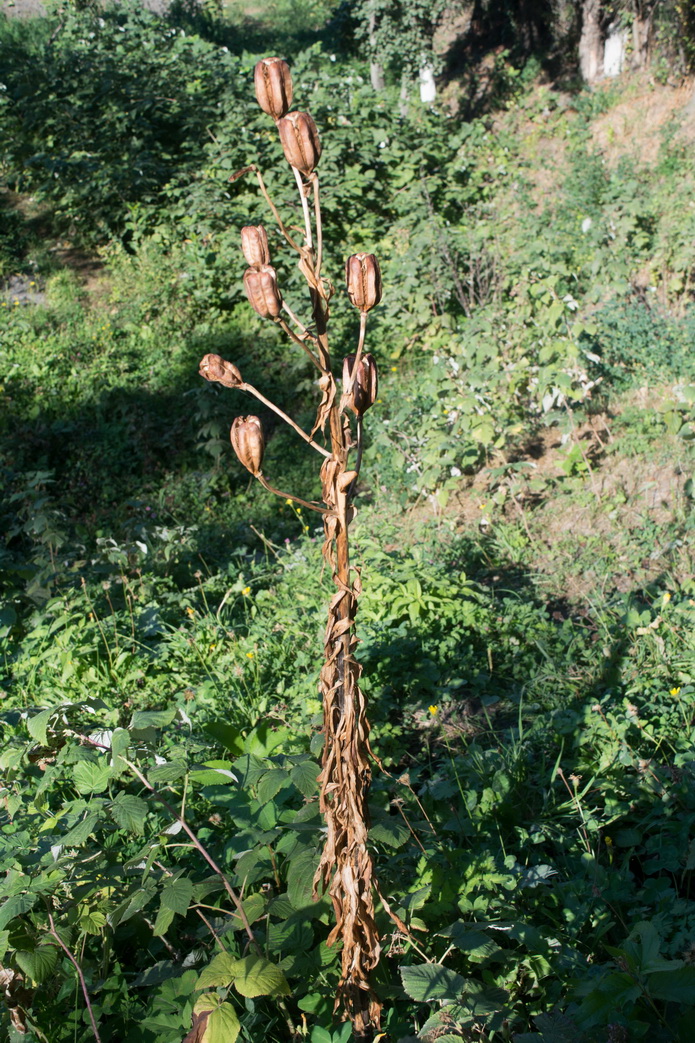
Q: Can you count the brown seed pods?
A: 8